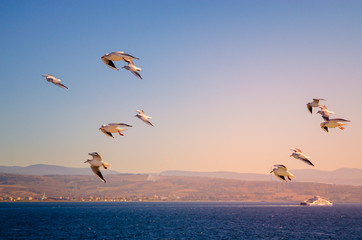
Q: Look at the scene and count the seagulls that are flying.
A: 11